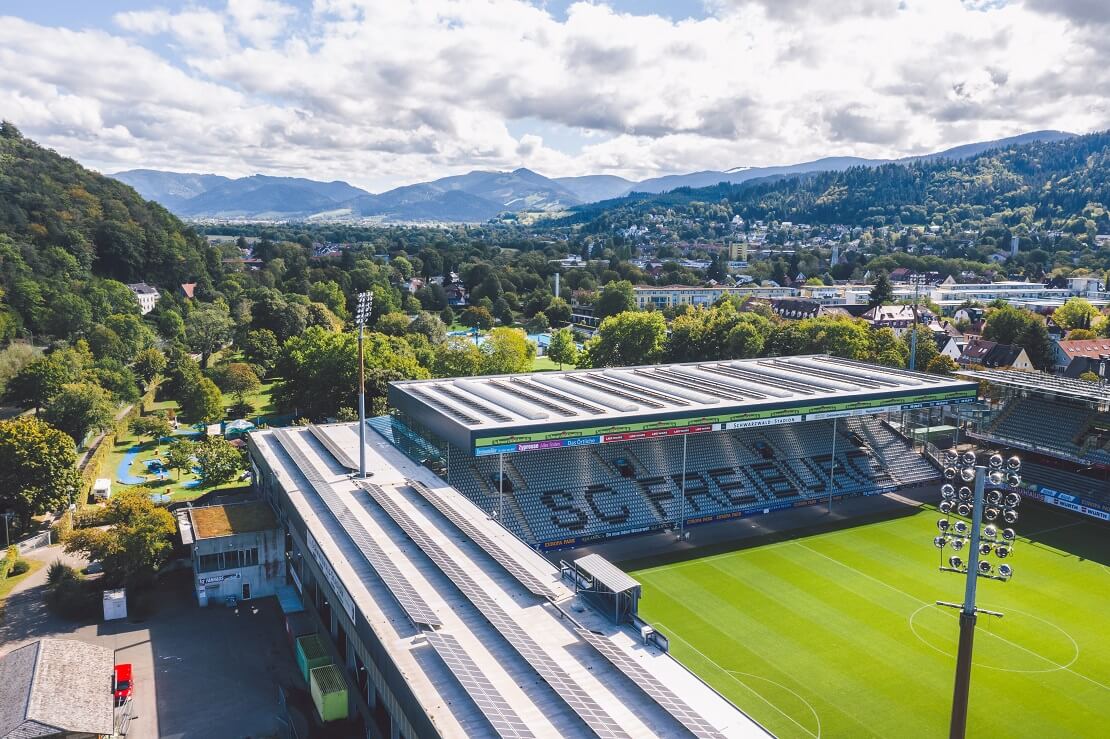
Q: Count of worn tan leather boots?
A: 0